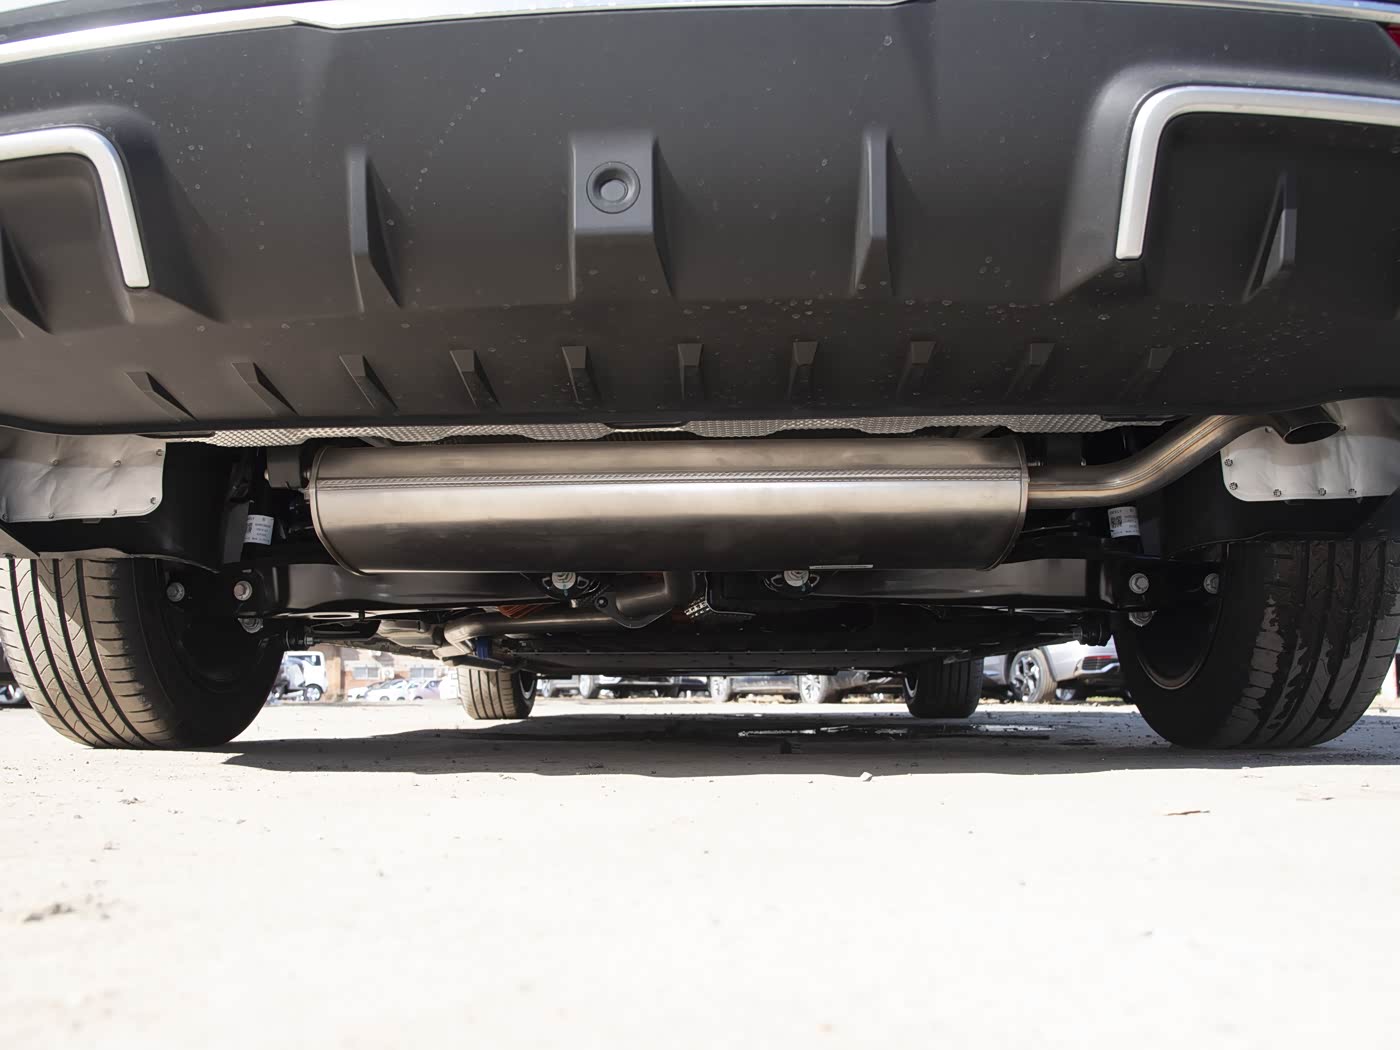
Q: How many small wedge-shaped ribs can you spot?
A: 10